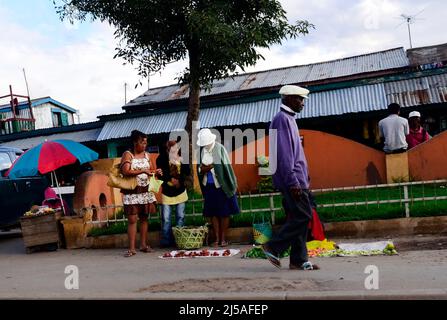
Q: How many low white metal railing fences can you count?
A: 1